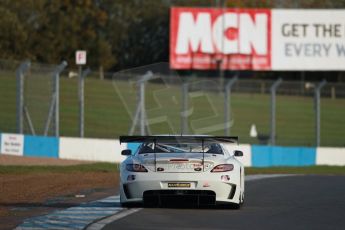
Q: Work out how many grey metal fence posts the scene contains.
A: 8